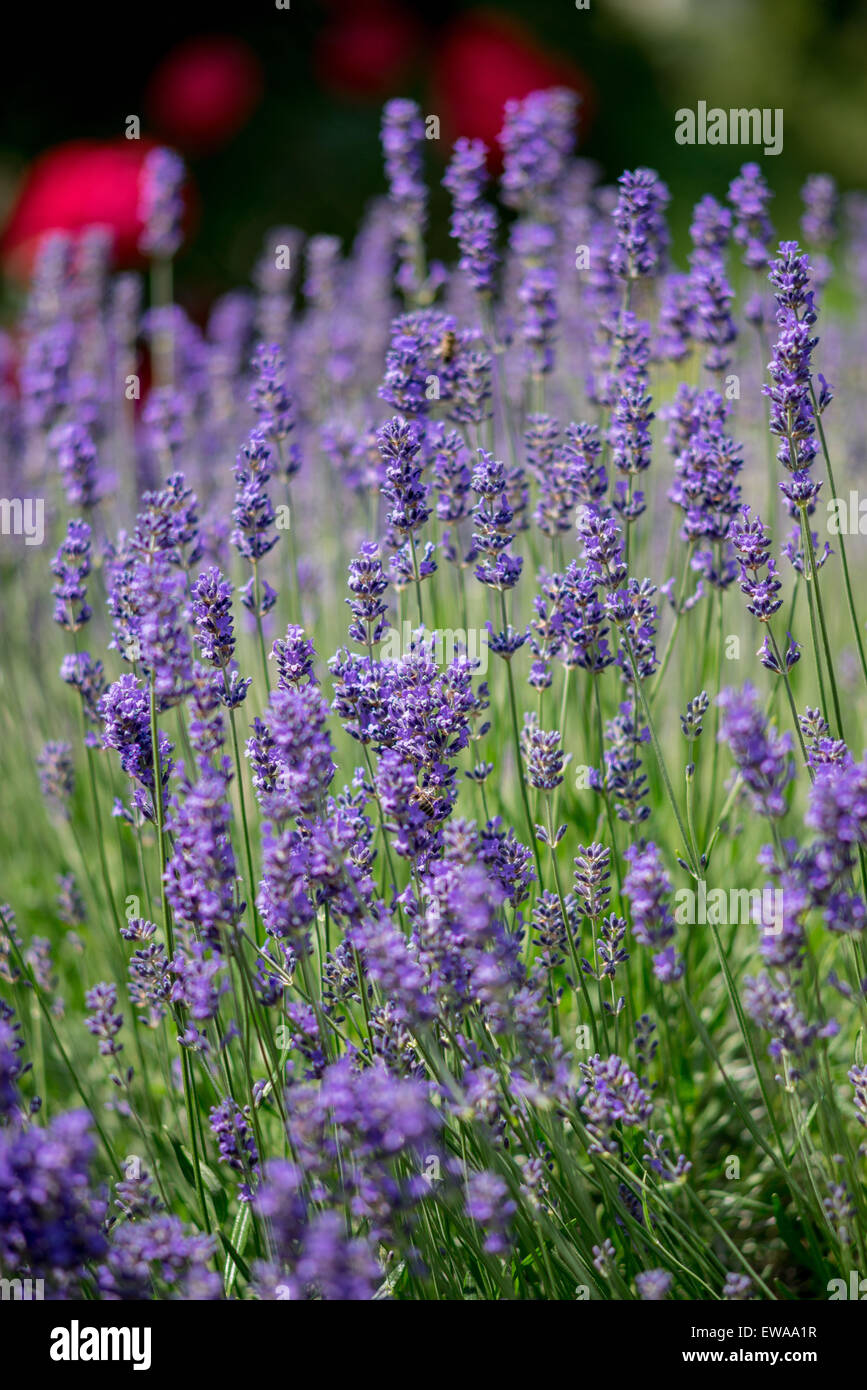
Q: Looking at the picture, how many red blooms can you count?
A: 4